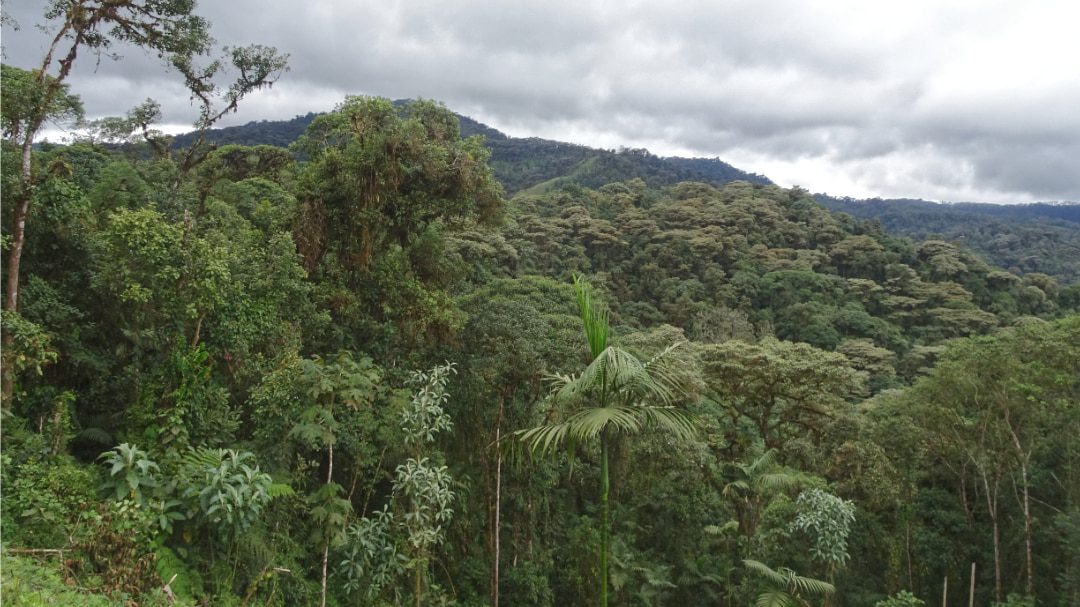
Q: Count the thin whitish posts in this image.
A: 2